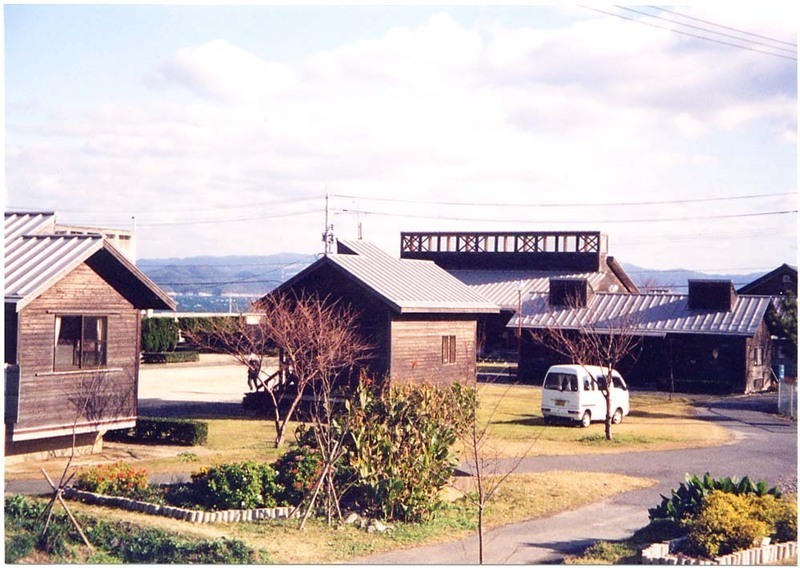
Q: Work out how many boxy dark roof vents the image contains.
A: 2